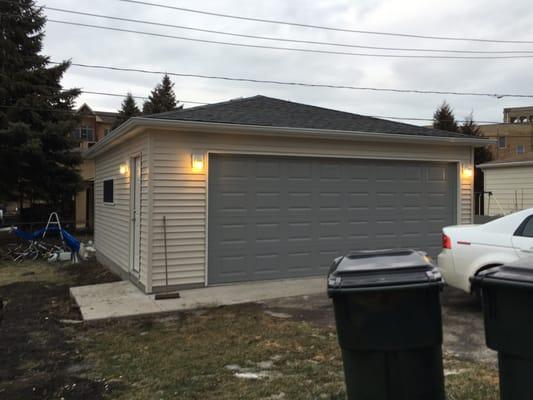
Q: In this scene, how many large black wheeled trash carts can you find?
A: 2